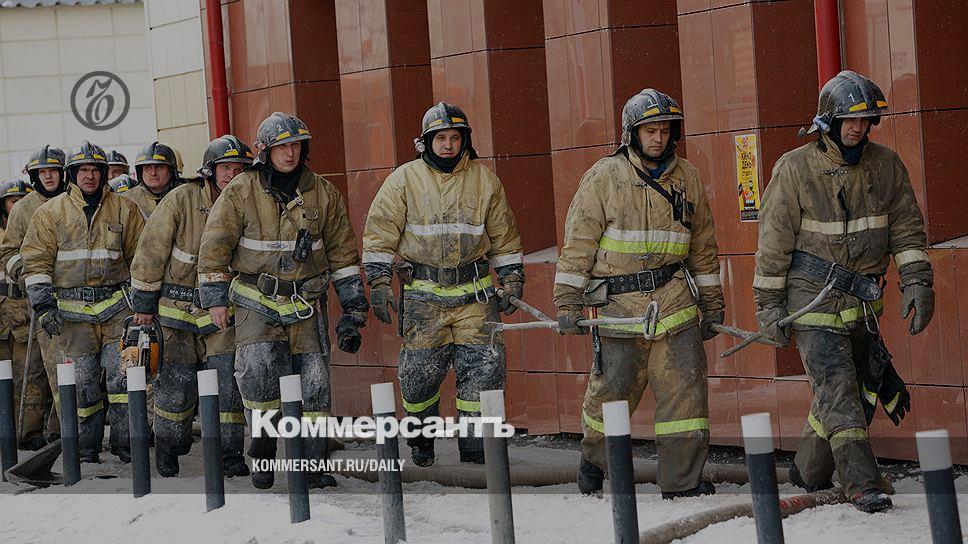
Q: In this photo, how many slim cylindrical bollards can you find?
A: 10